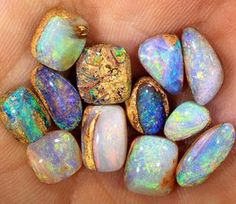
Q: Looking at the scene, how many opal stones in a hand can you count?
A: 12